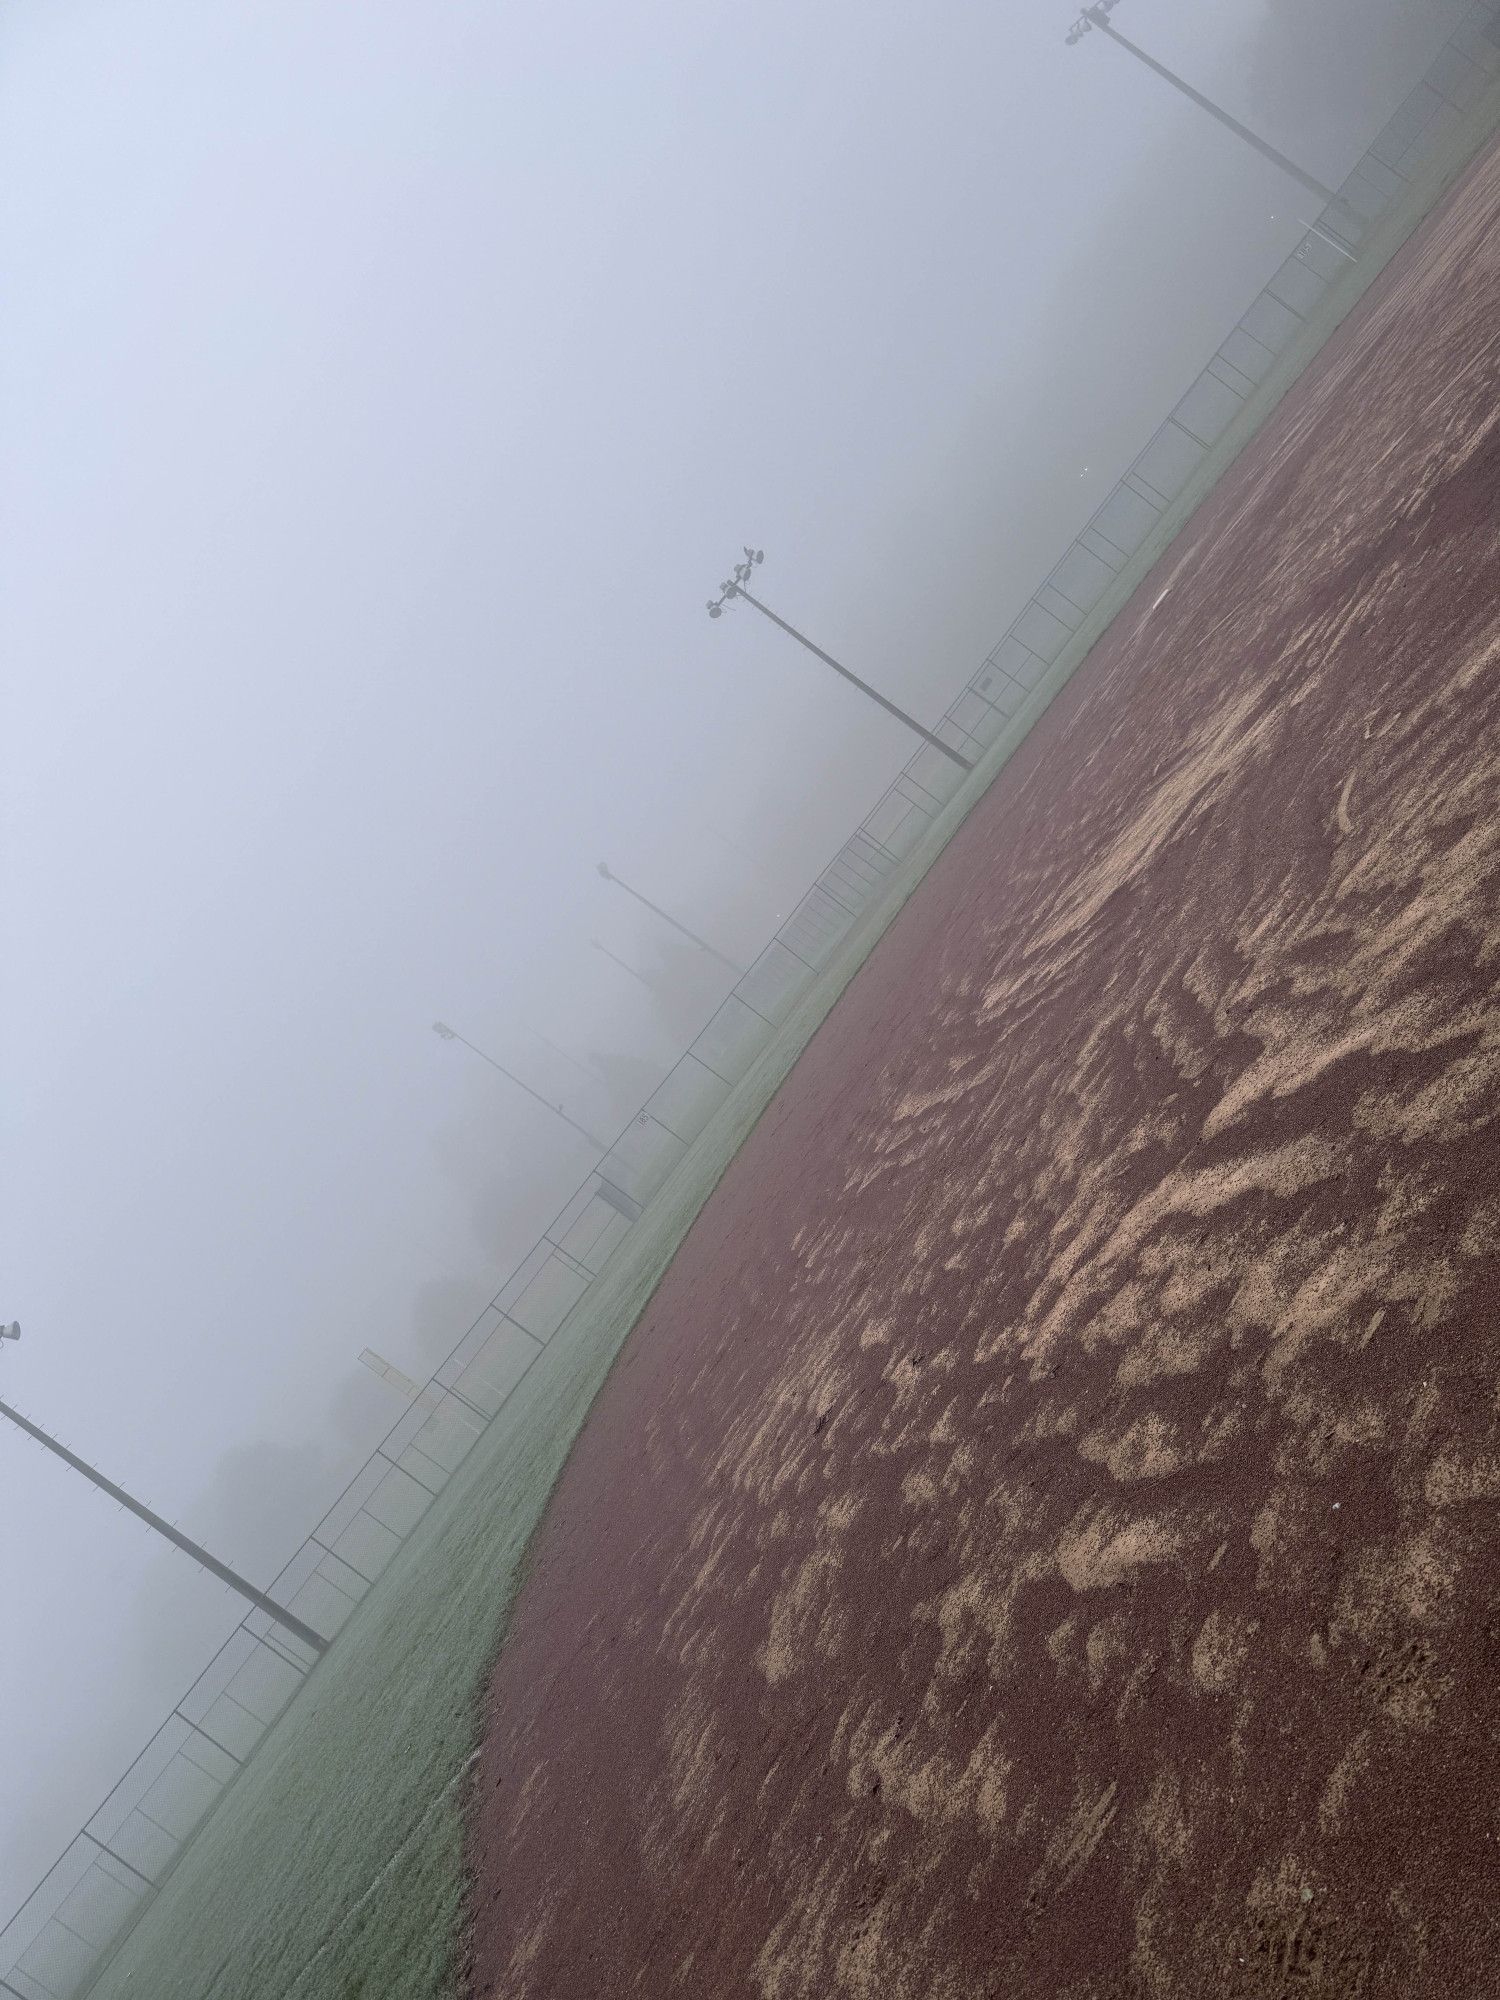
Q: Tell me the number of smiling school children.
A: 0